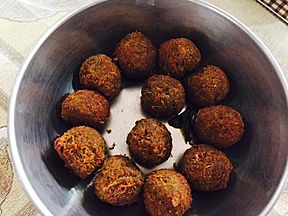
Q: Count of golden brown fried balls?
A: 12